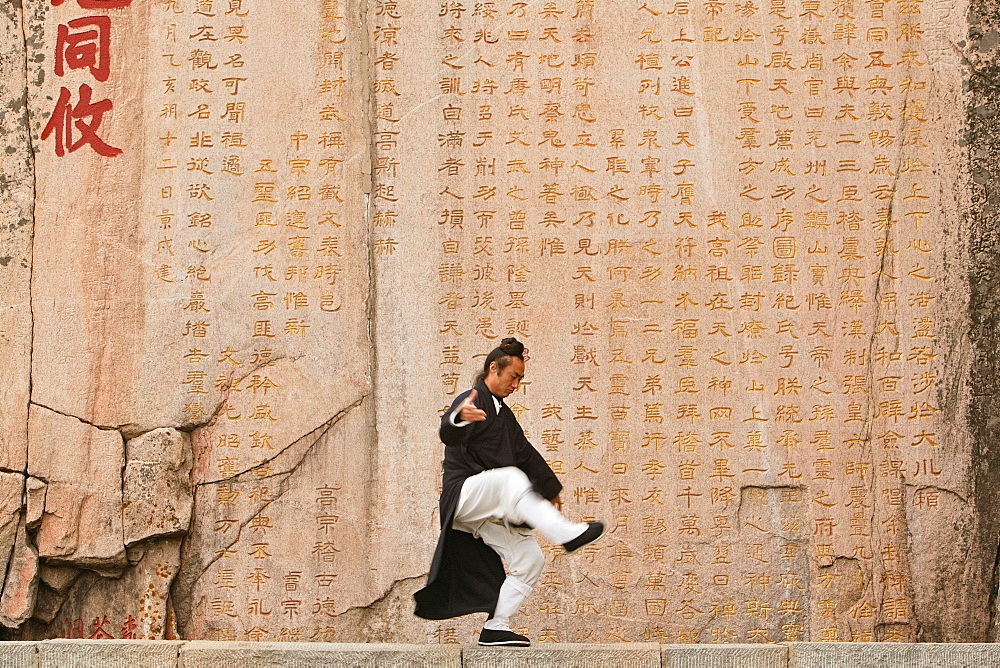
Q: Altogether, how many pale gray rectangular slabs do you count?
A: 6